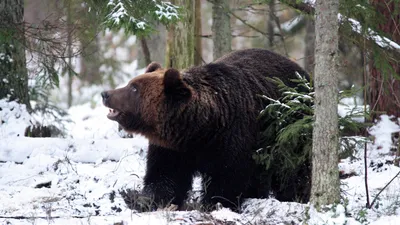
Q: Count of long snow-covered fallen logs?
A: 1